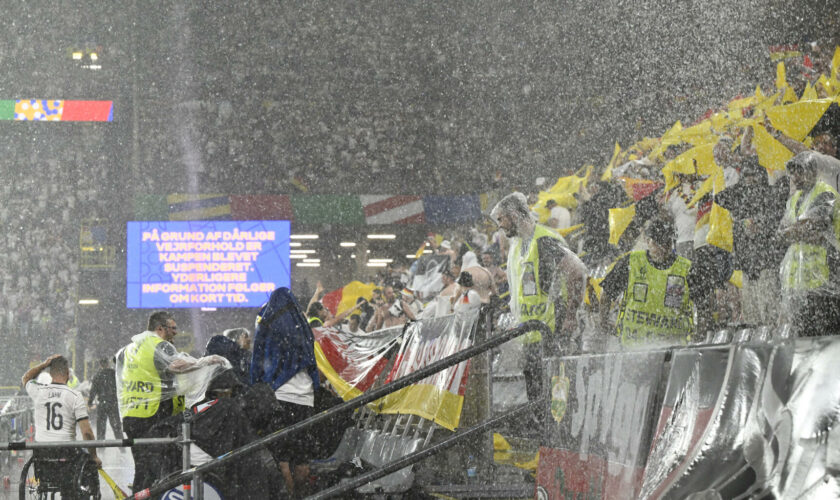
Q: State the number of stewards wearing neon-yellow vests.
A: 4